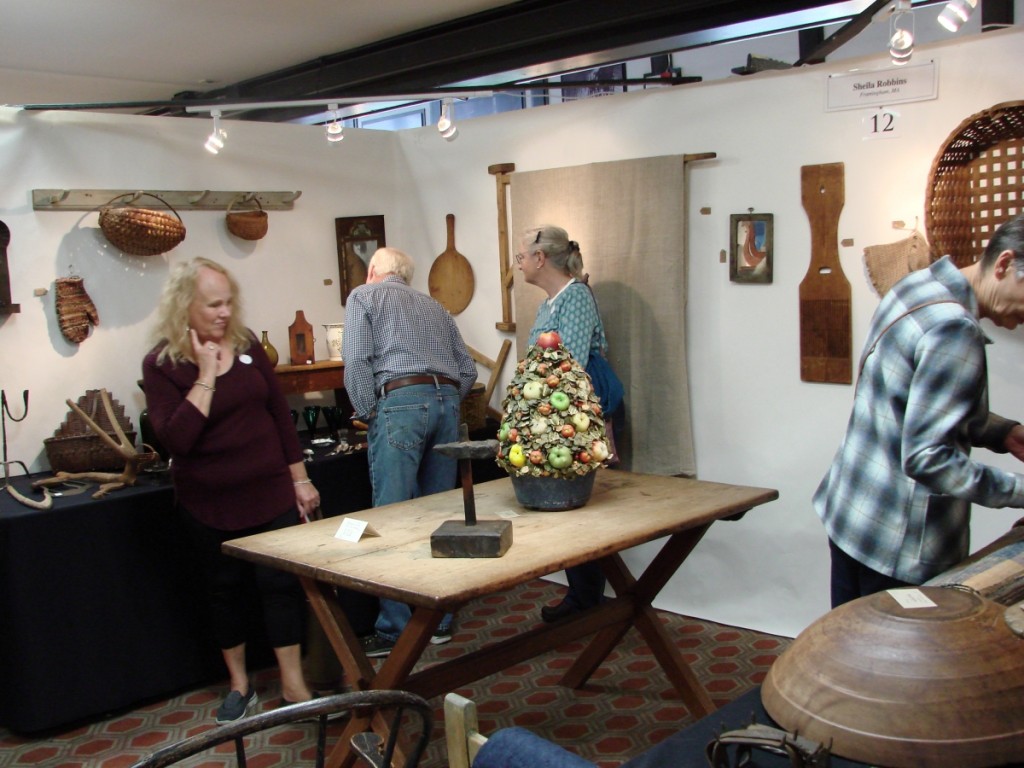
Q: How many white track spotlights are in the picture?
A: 5